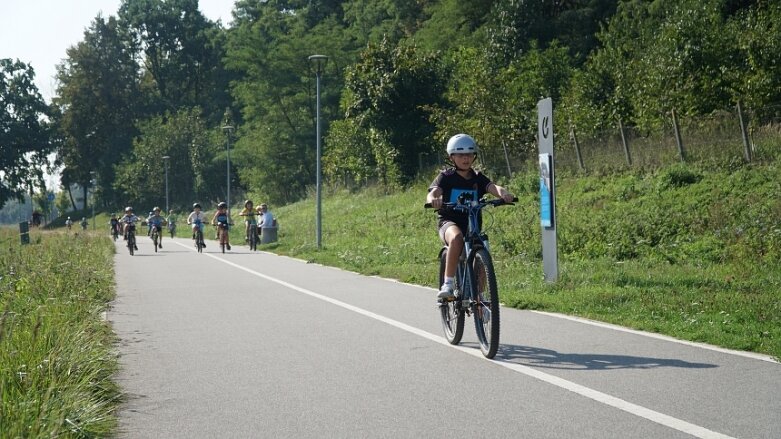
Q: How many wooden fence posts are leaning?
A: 5